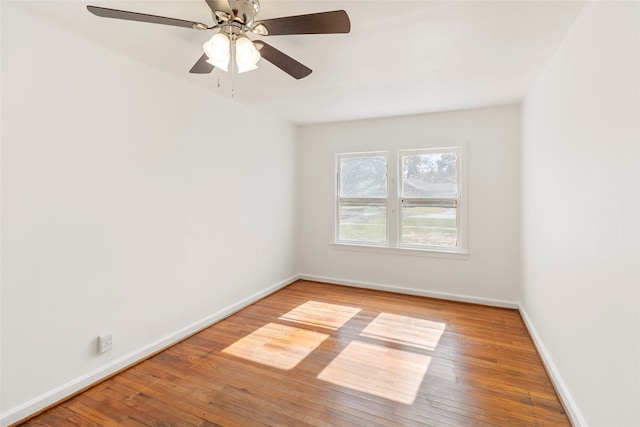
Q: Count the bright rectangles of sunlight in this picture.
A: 4